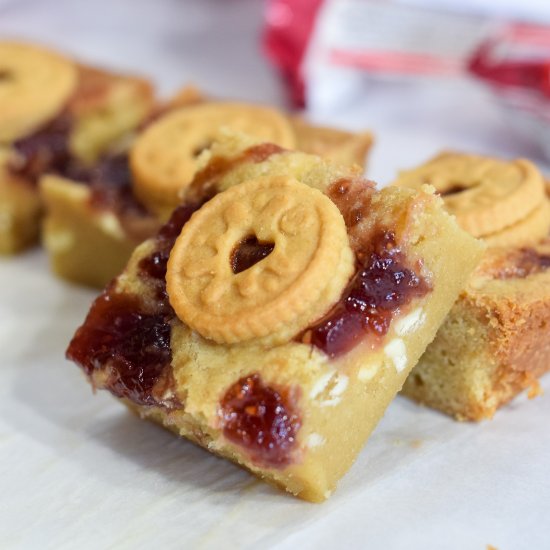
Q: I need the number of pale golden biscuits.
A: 4